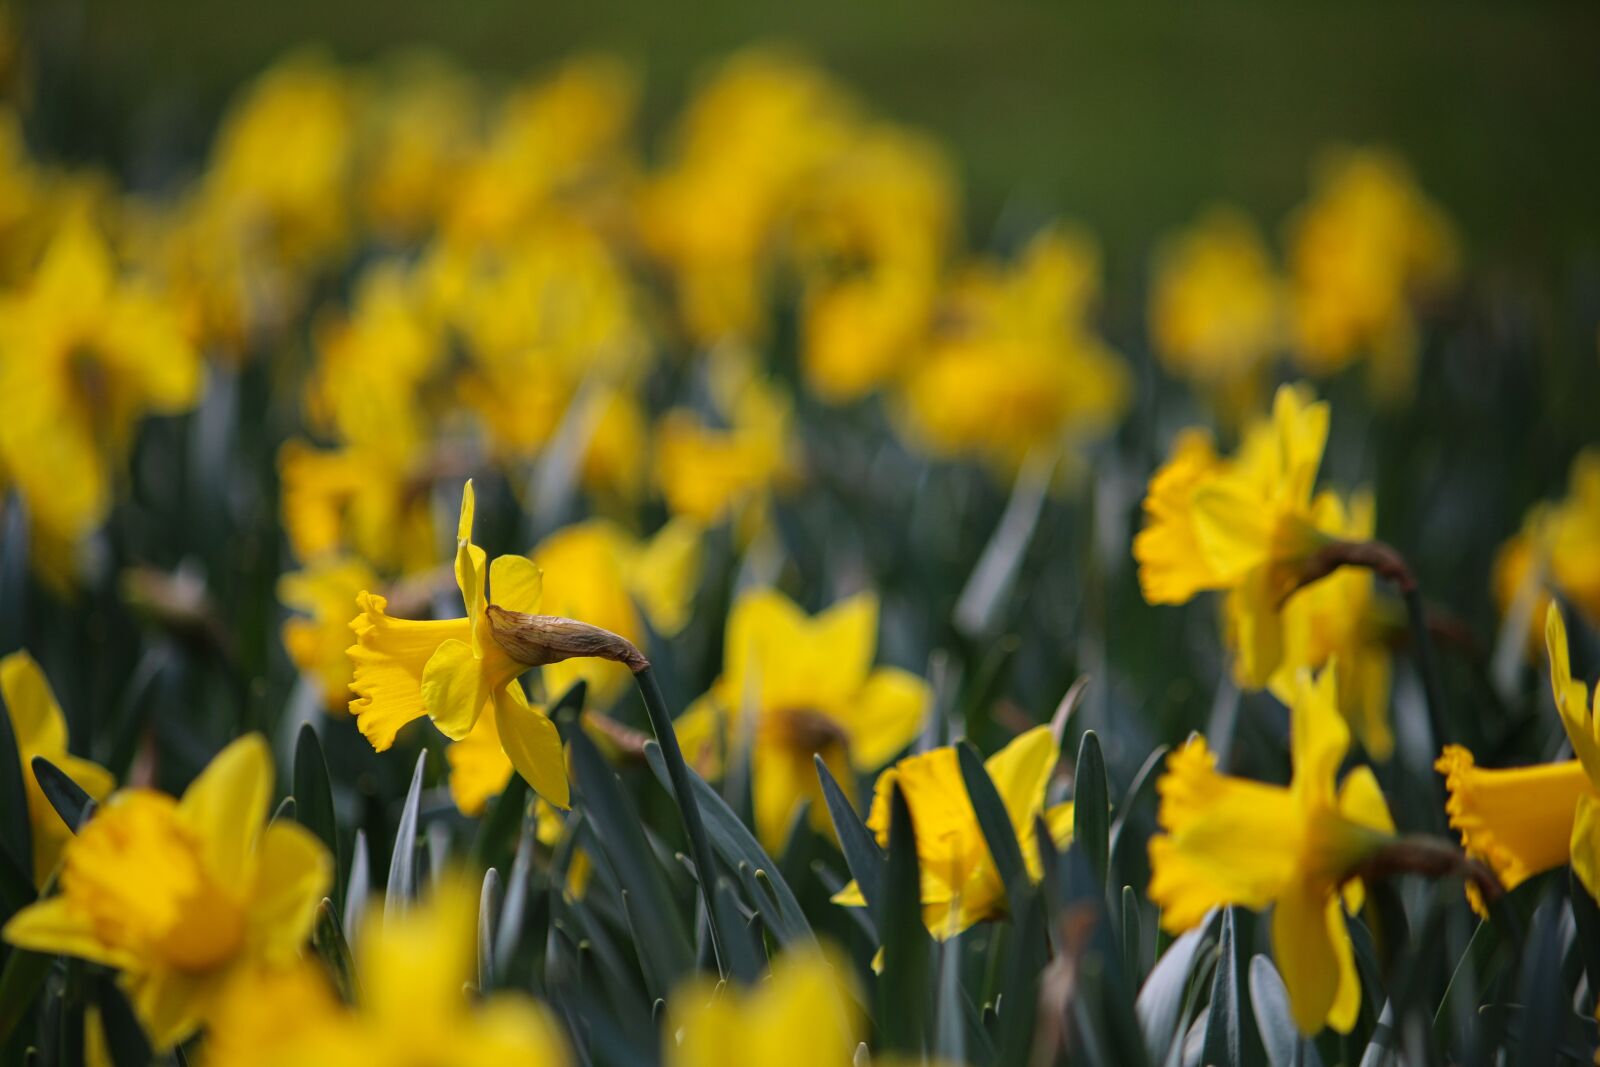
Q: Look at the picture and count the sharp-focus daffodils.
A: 1